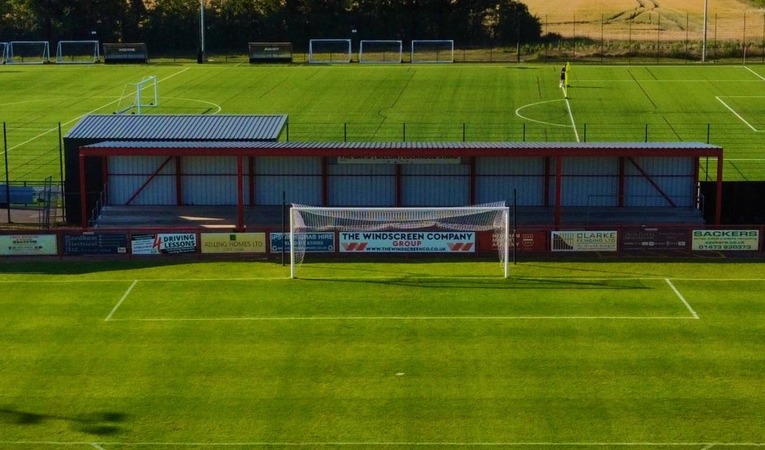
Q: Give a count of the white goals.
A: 8